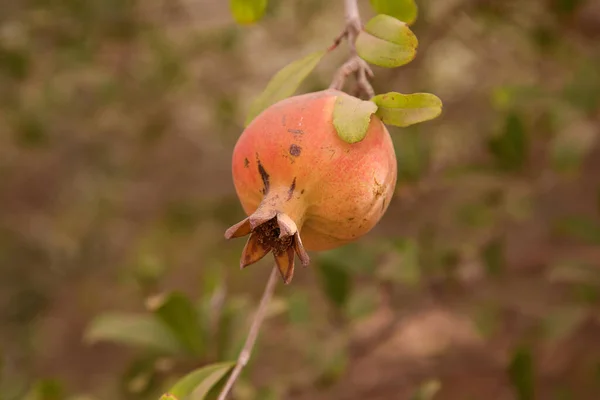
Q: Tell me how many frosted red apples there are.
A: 0